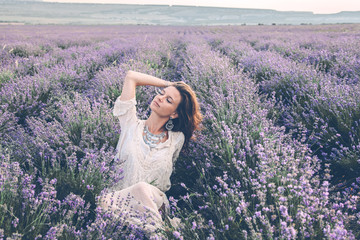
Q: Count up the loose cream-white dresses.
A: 1